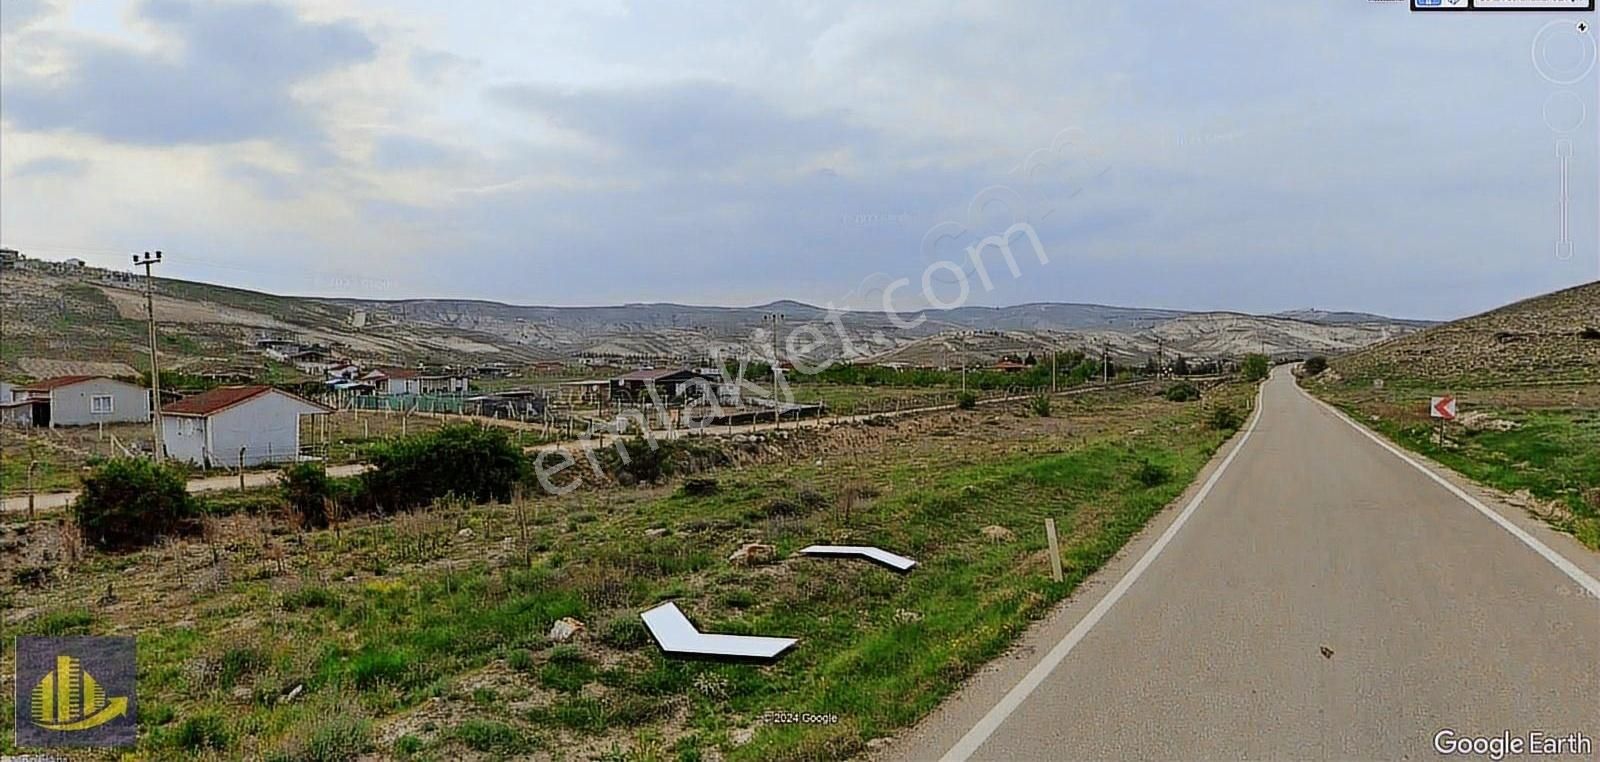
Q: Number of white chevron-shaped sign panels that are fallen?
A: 2